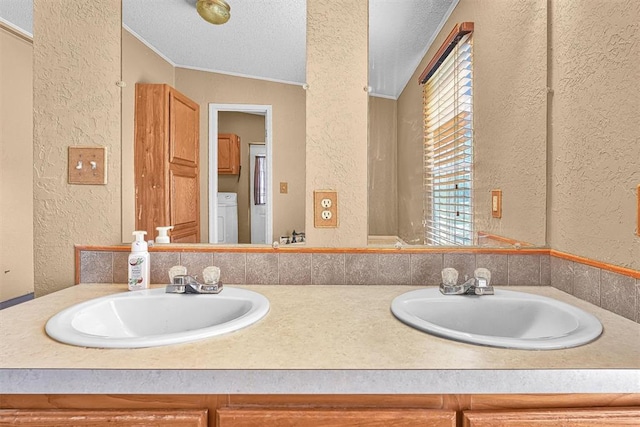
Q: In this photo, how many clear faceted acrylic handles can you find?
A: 4